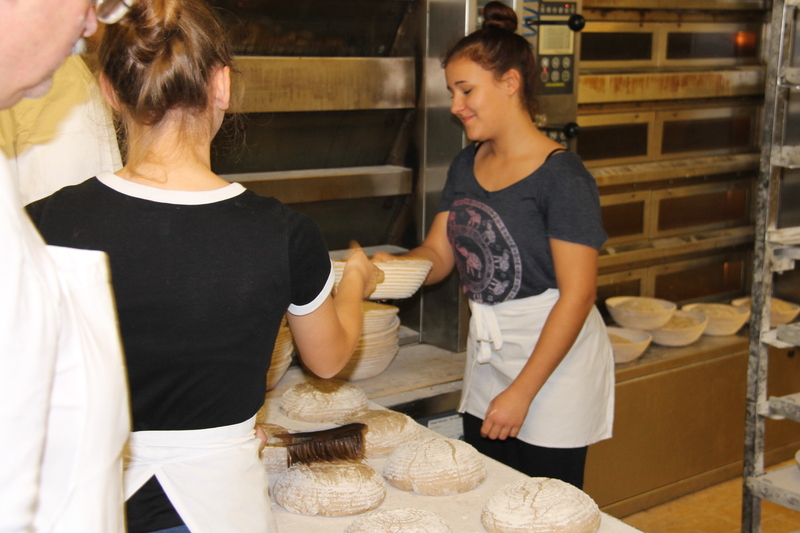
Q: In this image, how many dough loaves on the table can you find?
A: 7